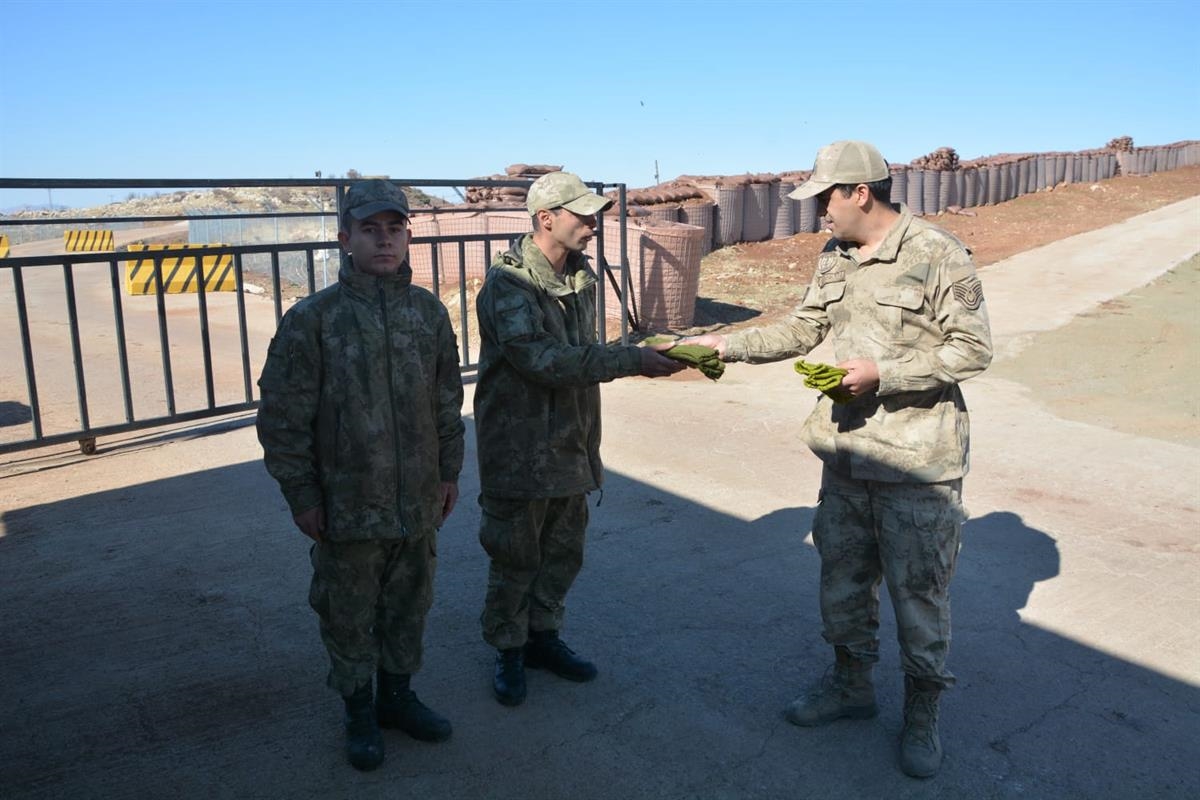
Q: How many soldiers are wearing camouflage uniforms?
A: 3